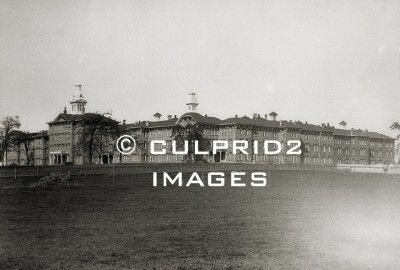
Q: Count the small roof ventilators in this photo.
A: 3